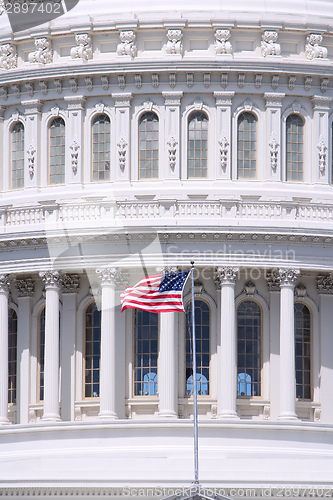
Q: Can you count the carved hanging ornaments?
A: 7